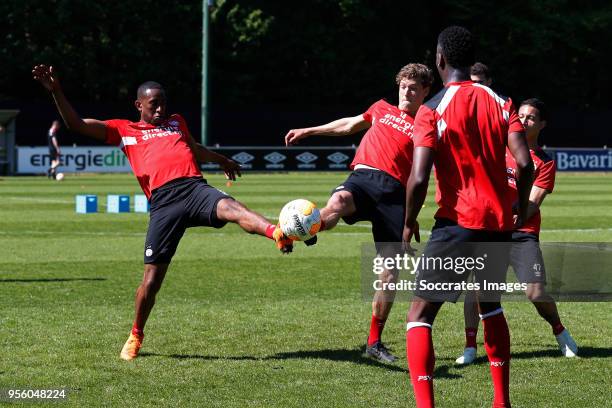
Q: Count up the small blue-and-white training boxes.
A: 3